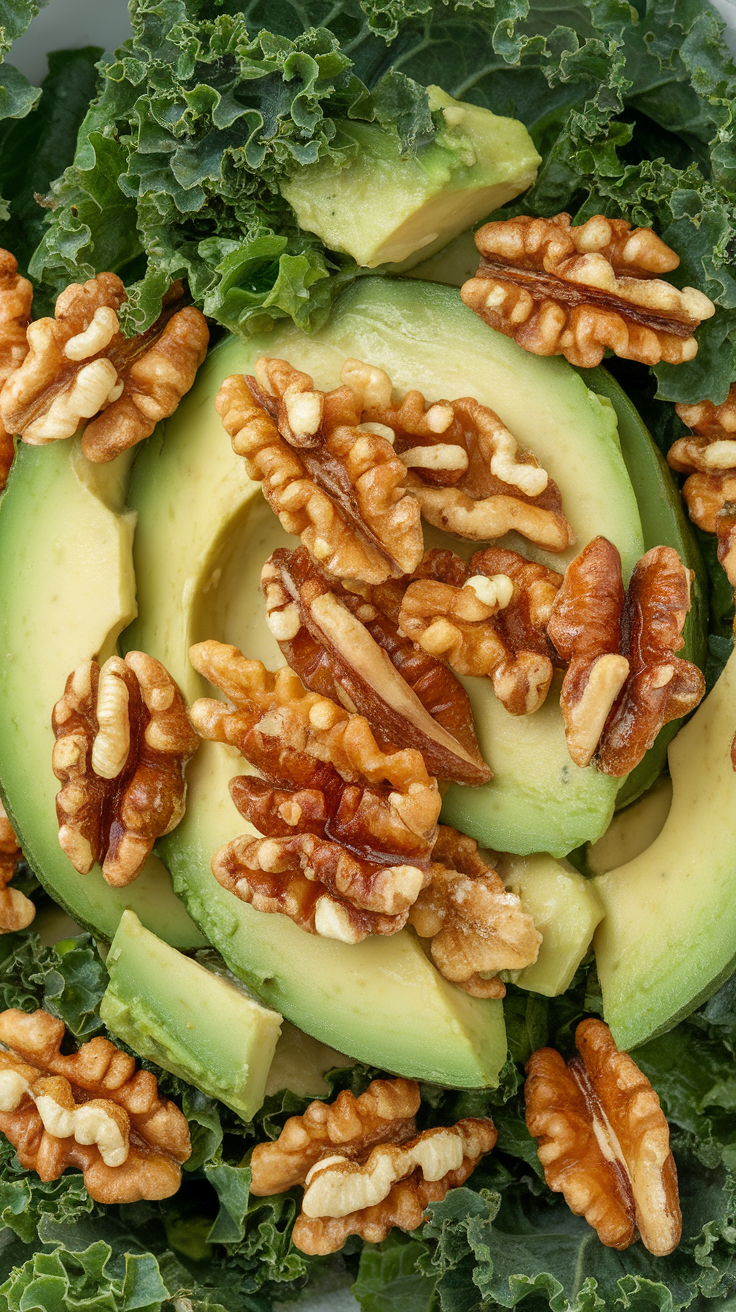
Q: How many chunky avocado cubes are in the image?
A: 3